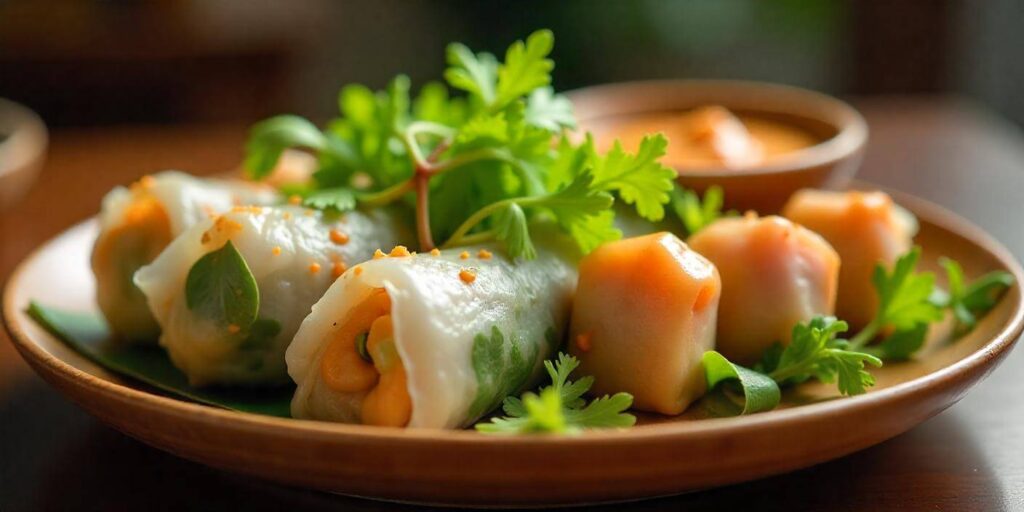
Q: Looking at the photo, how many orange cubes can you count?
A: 3